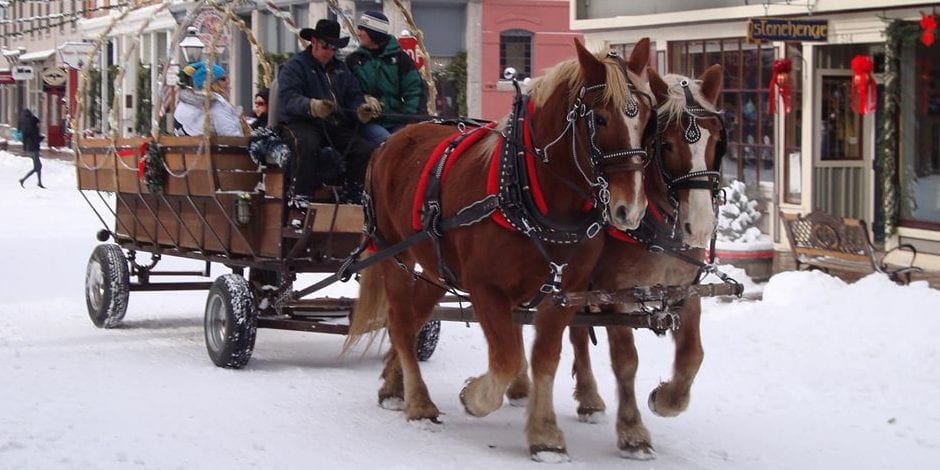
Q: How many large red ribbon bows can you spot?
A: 3